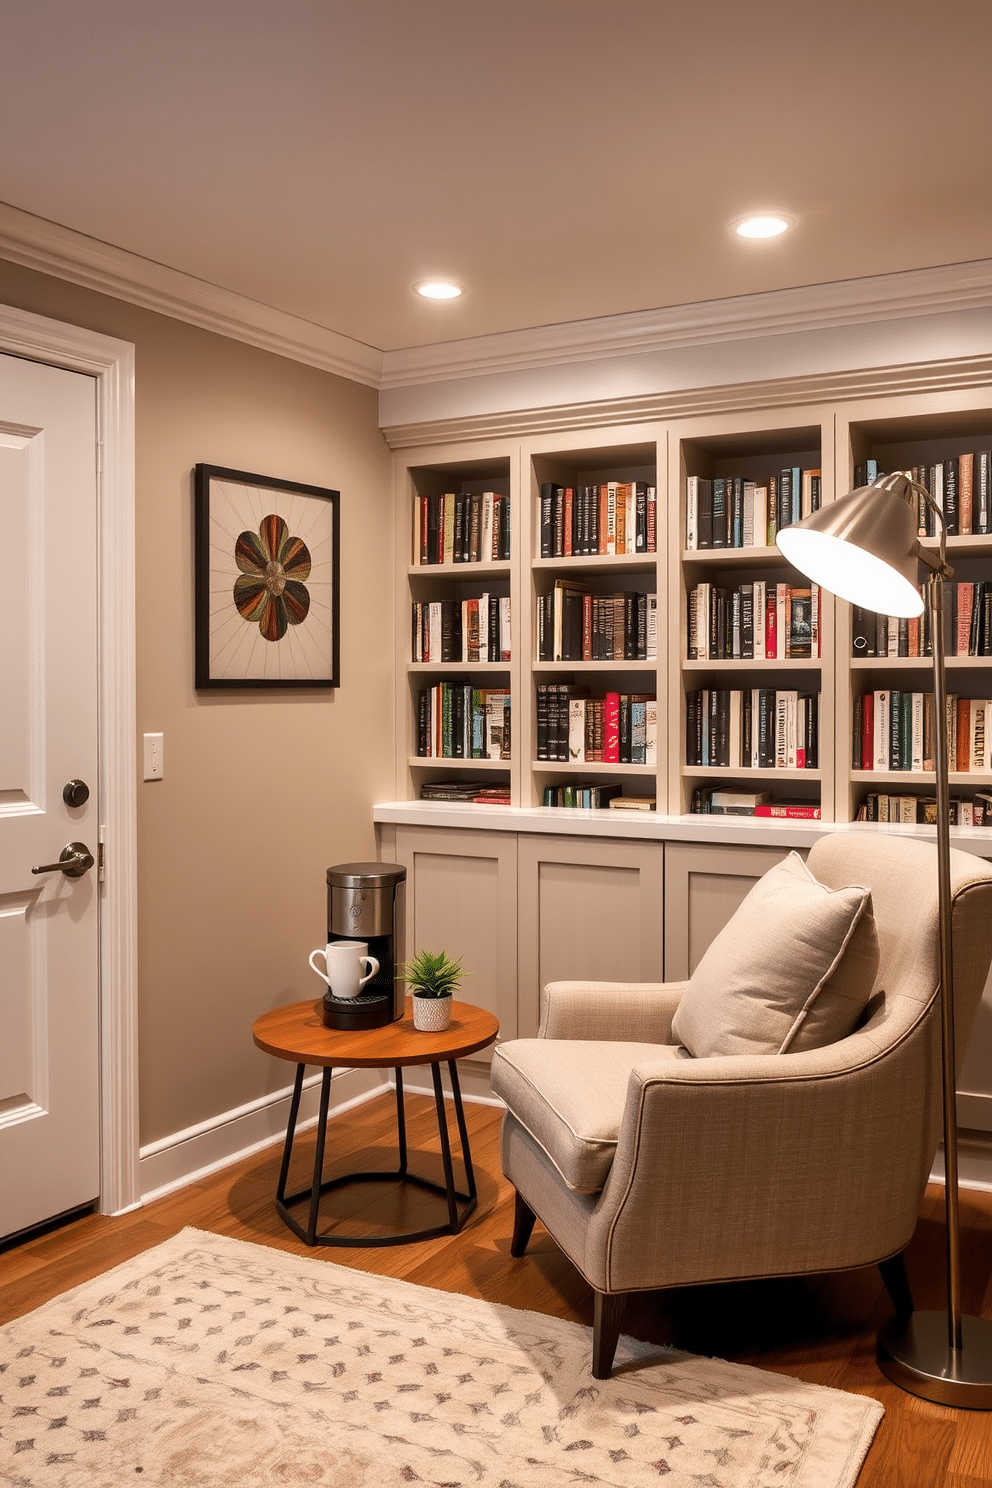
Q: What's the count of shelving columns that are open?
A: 4